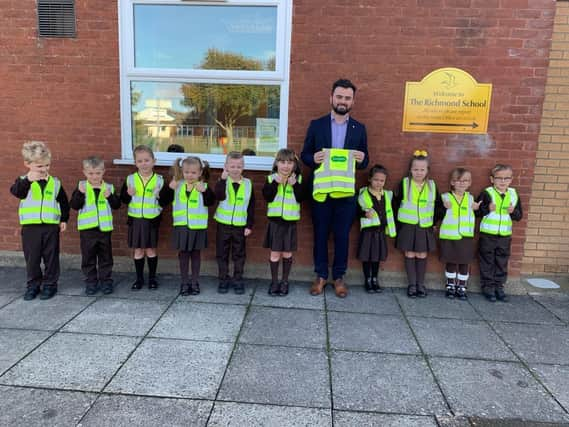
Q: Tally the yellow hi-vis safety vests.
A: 11